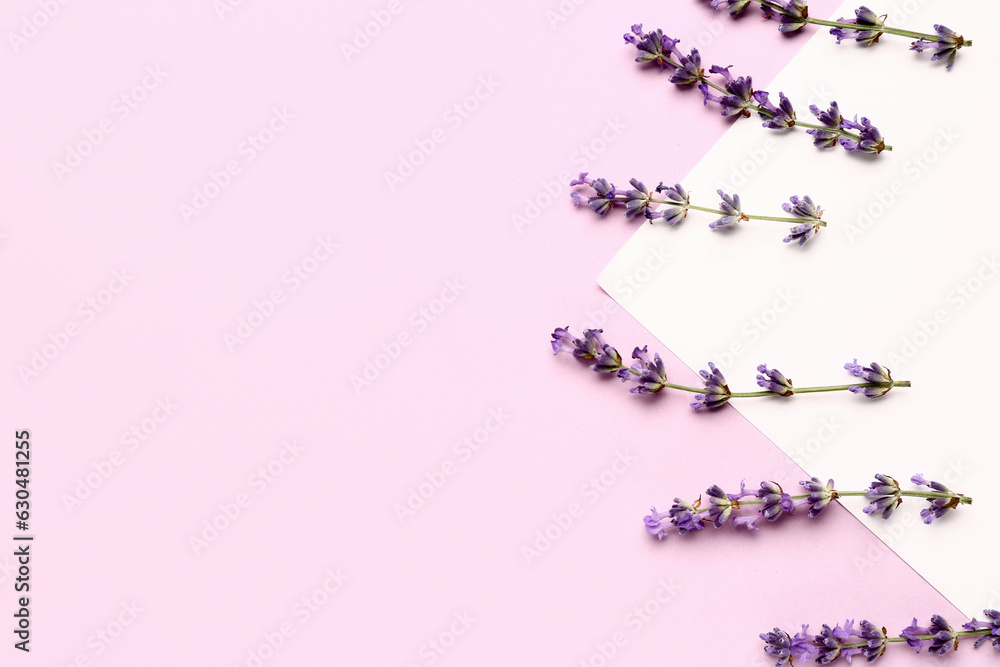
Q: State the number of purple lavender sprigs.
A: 6